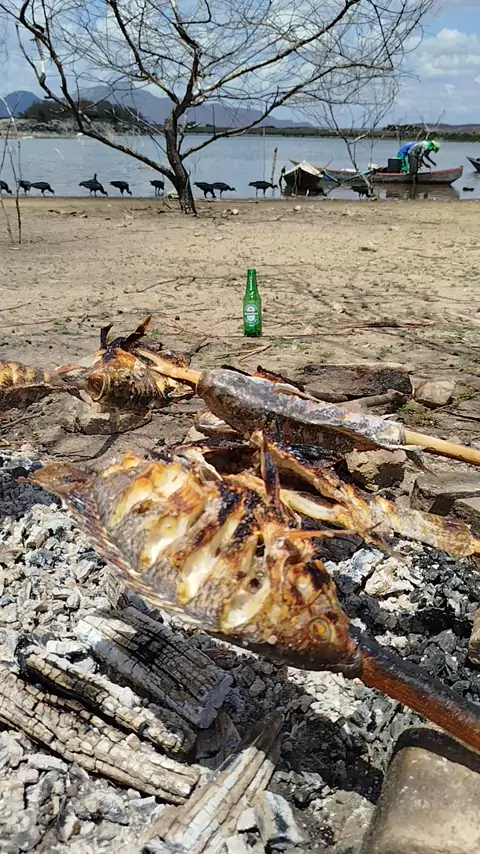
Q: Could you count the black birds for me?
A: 11